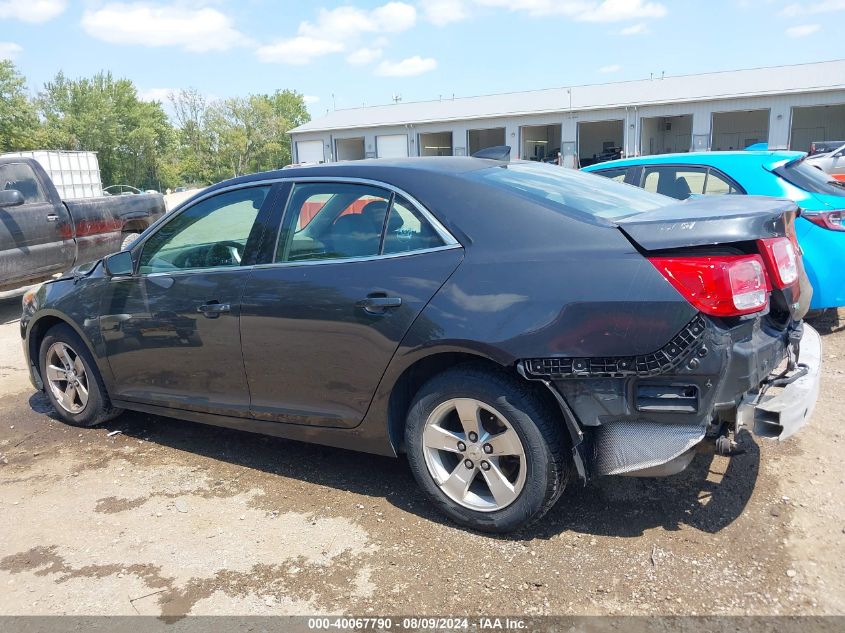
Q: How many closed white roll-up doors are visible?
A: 2